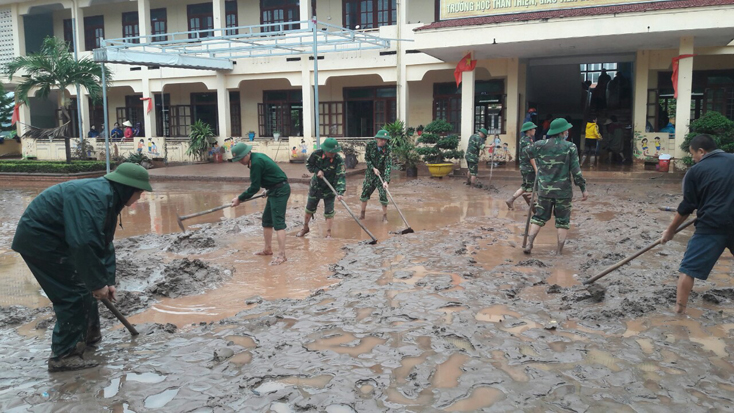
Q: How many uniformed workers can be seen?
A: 7